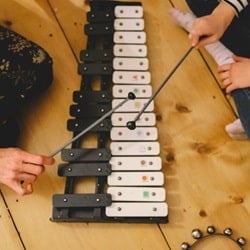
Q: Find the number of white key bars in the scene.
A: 15